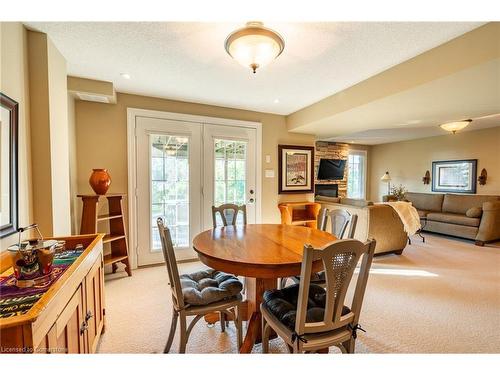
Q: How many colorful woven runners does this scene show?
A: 1